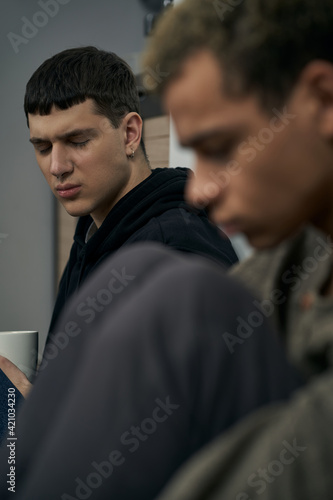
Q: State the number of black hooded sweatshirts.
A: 1